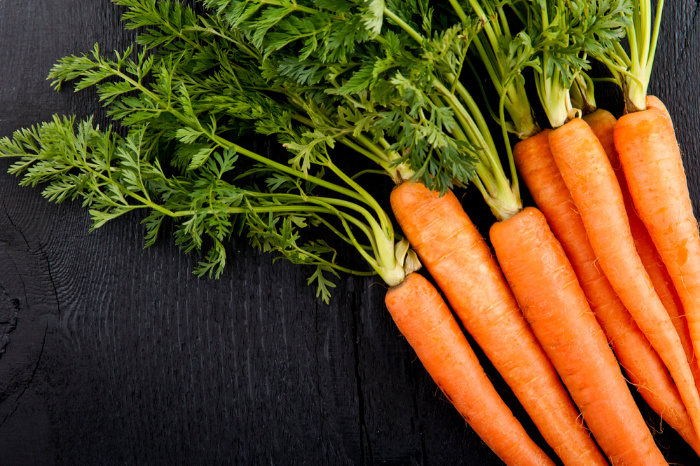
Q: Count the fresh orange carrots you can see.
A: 7